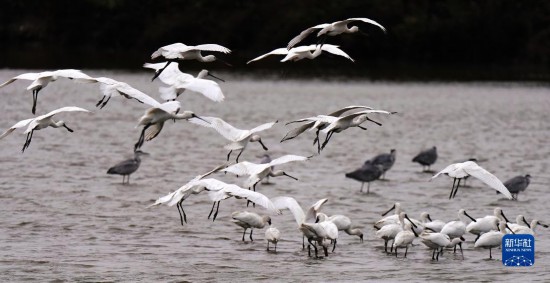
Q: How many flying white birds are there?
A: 15